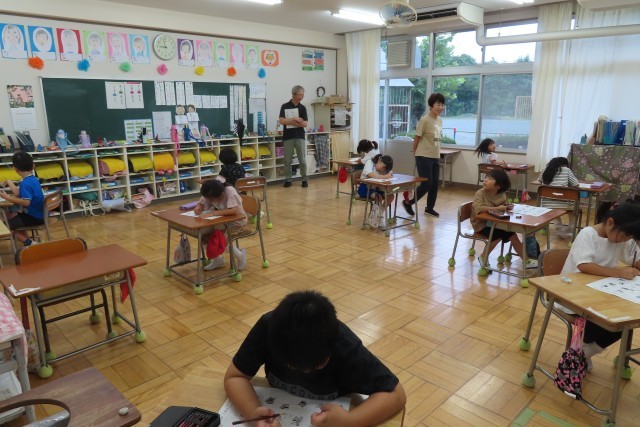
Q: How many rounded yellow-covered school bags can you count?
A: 10